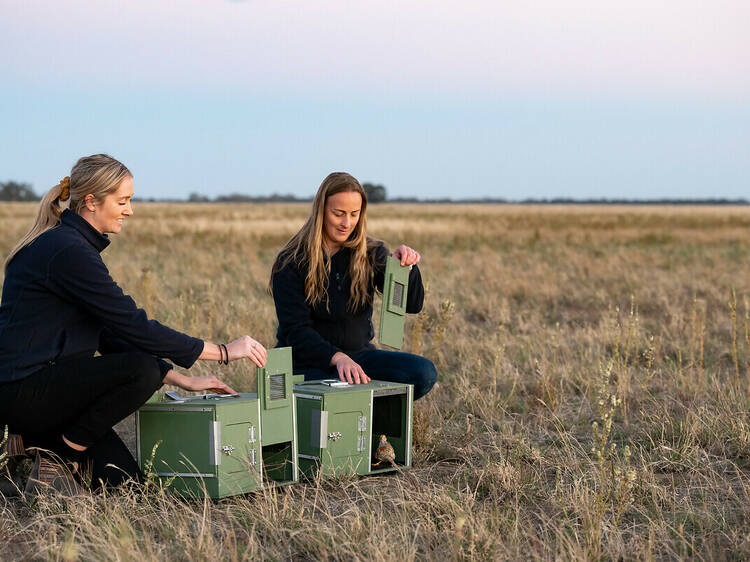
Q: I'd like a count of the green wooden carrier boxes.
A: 2